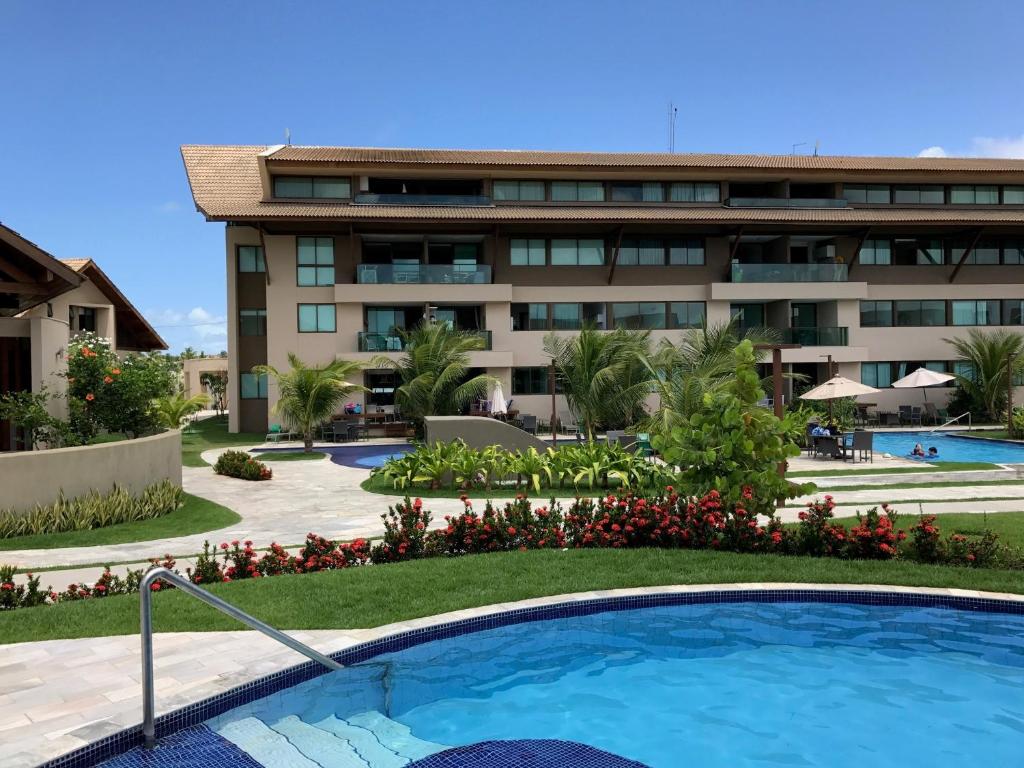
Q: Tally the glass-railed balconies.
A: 6